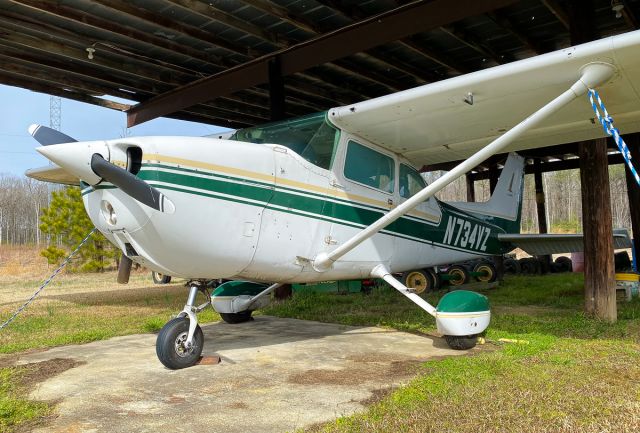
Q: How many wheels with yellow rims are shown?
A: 3